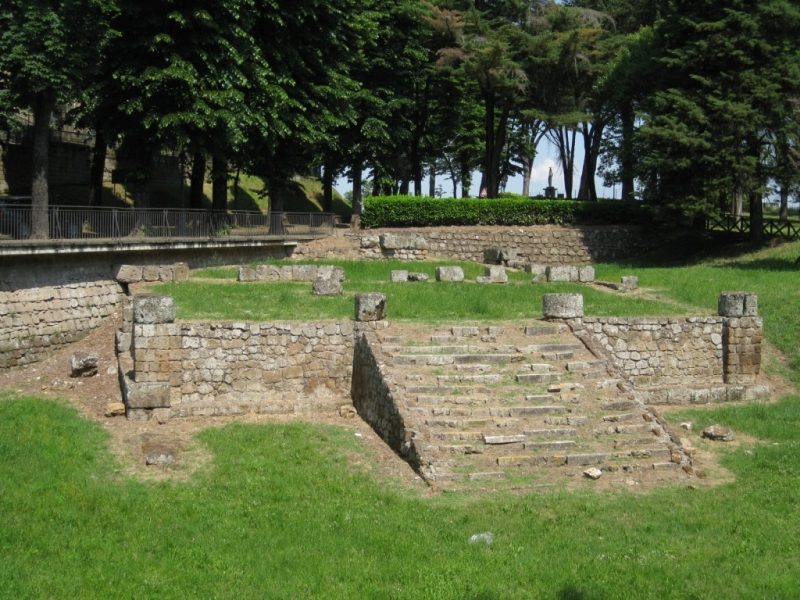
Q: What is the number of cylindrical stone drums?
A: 4